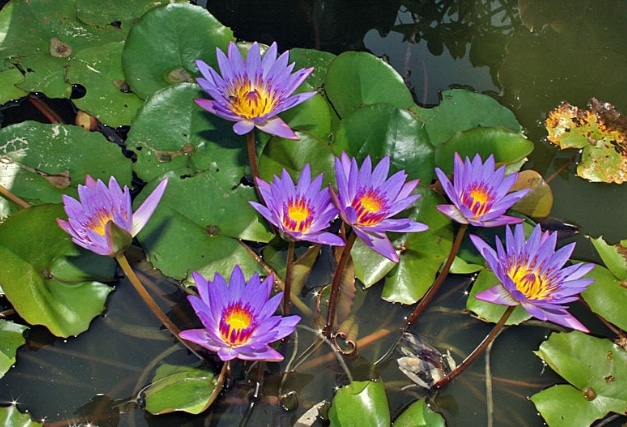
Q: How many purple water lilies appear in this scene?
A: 7